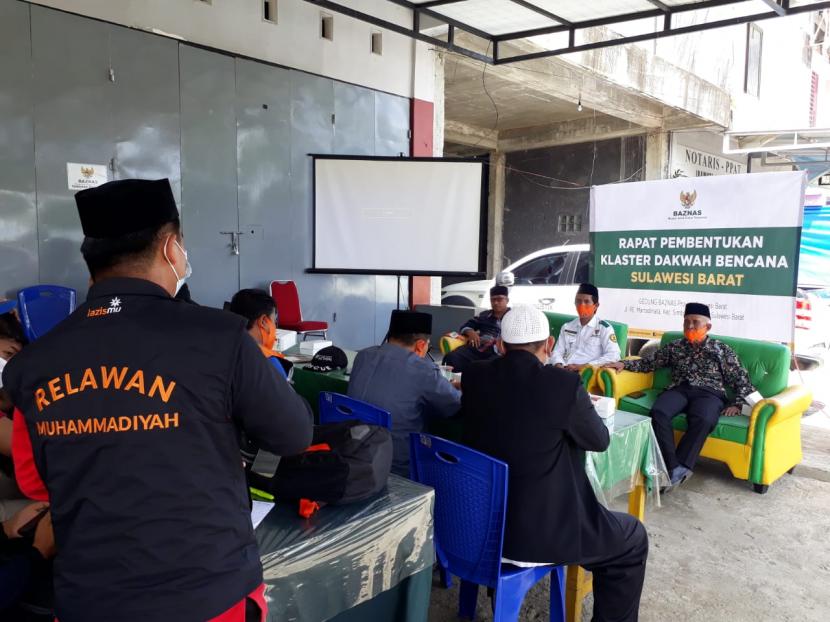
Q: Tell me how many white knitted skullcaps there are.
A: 1